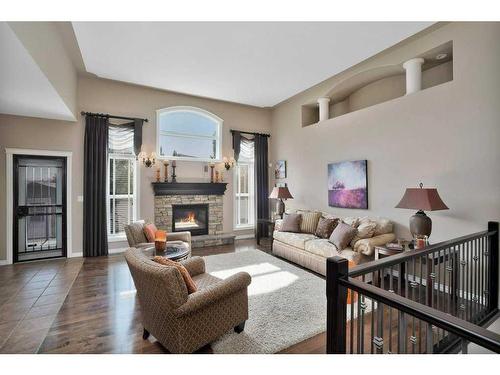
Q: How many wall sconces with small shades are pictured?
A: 2